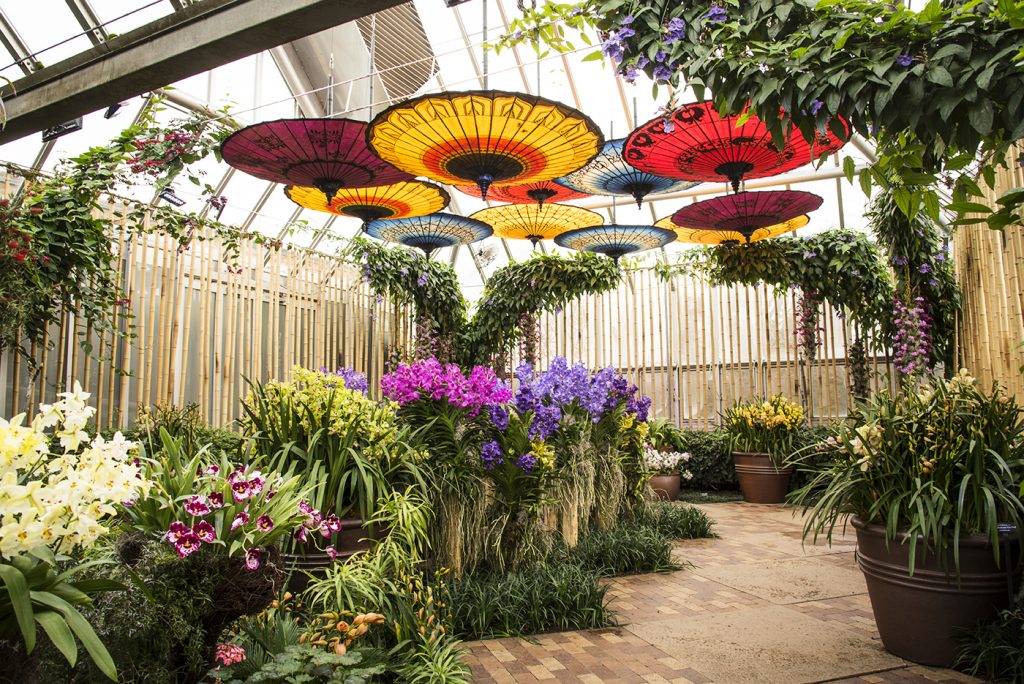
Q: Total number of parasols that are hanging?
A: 11